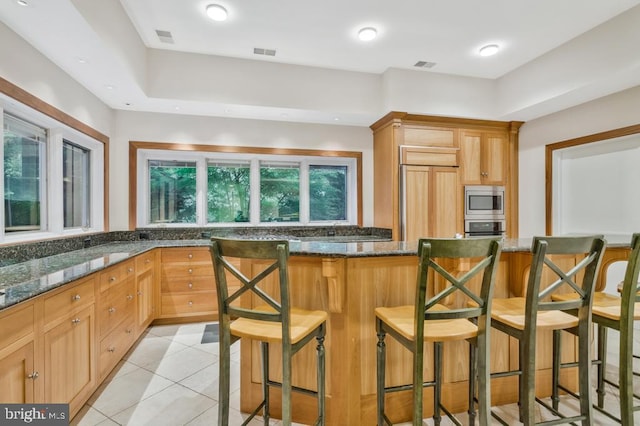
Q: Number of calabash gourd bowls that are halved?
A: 0